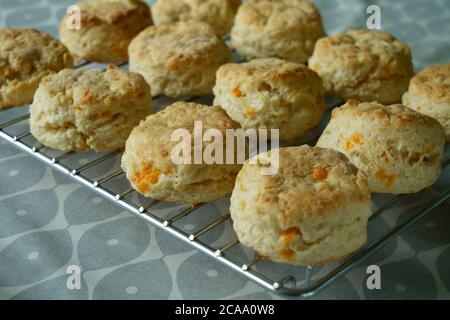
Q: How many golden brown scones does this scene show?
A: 12